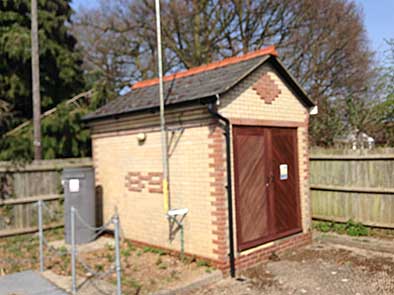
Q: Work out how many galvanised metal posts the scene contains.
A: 3